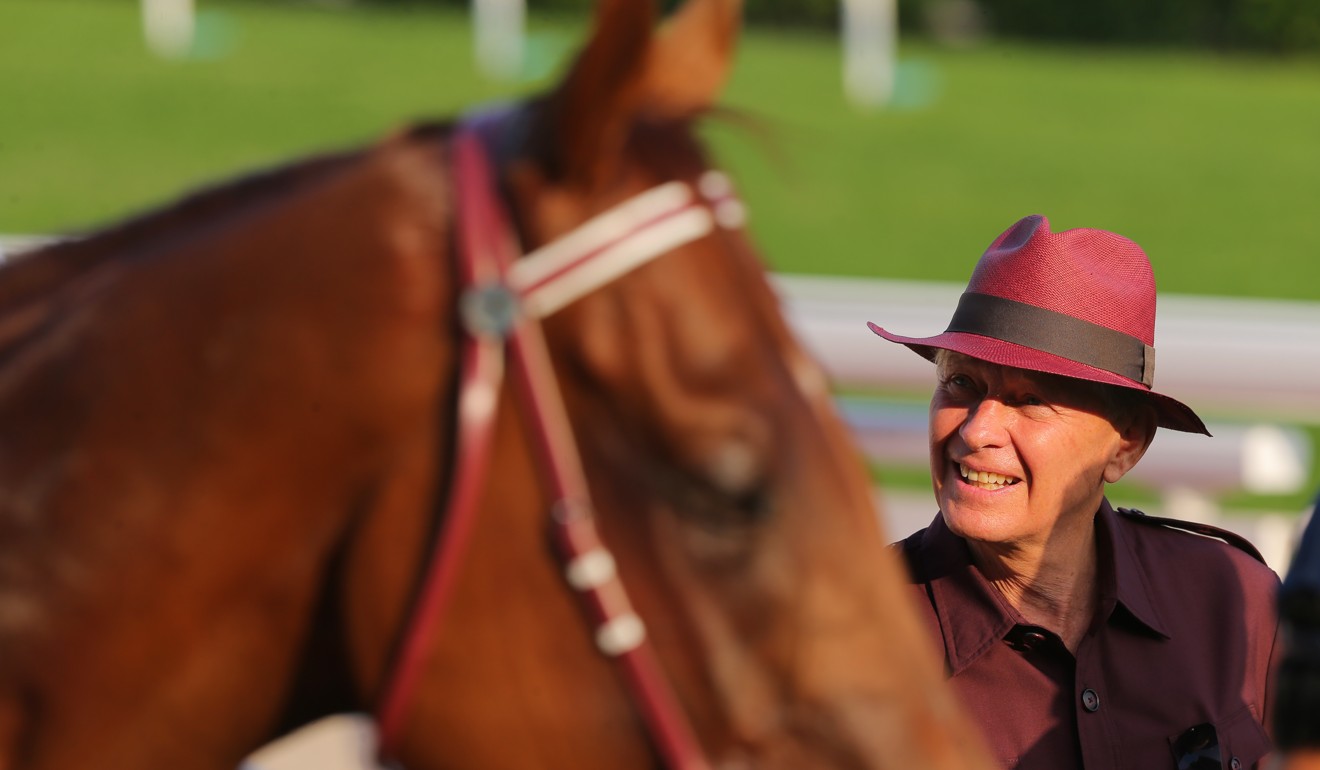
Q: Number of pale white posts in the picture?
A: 3